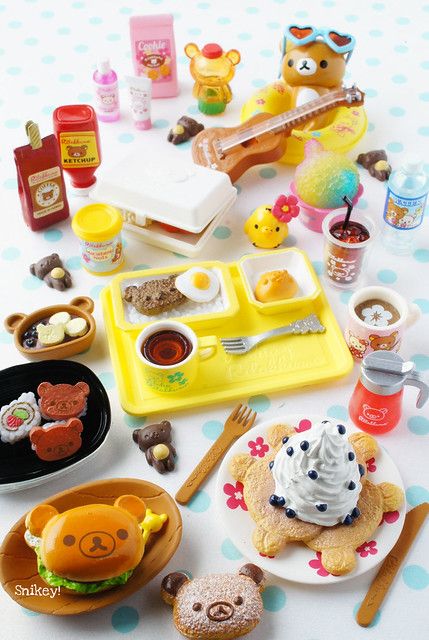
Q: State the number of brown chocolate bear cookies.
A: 4